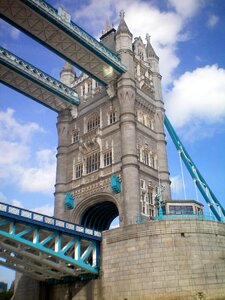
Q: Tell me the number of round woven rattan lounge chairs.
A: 0